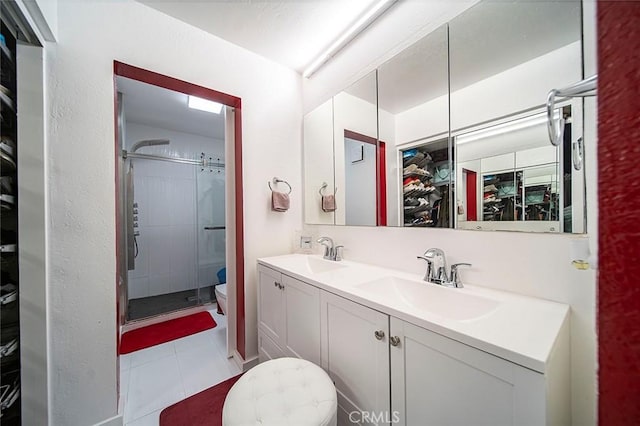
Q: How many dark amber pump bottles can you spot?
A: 0